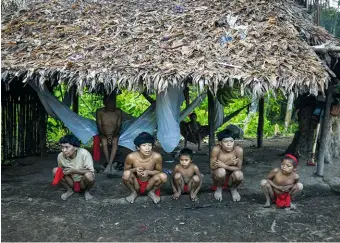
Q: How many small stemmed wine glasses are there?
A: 0